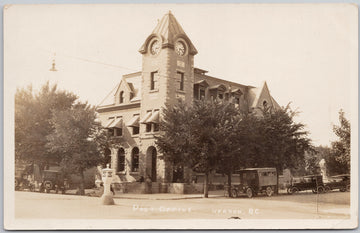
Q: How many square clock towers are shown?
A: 1